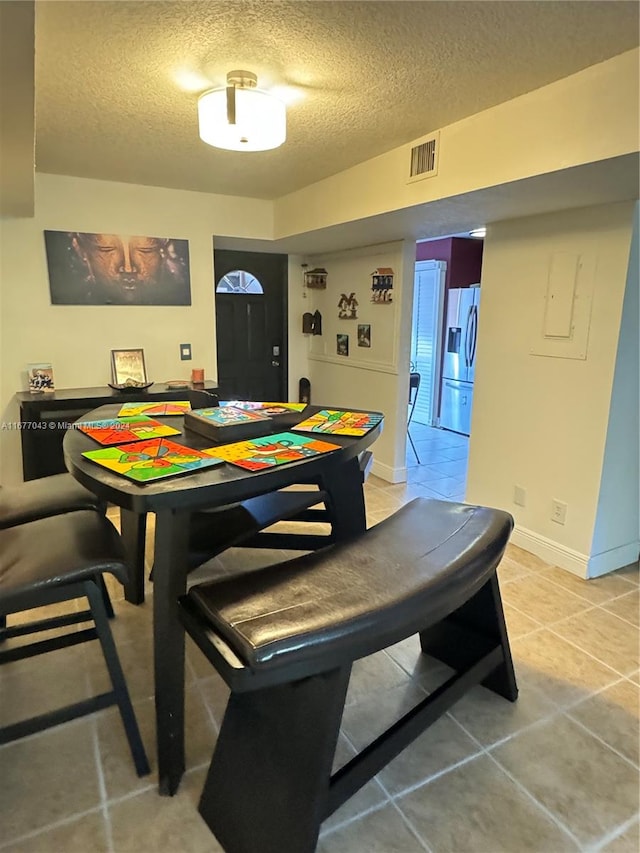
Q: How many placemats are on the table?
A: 6